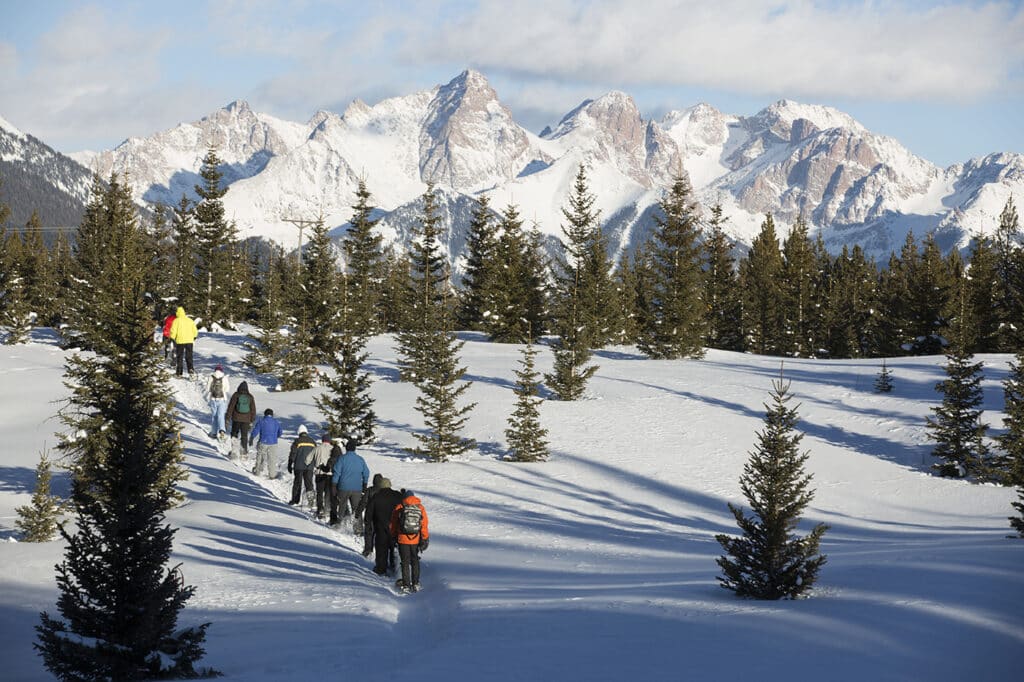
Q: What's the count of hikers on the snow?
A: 11